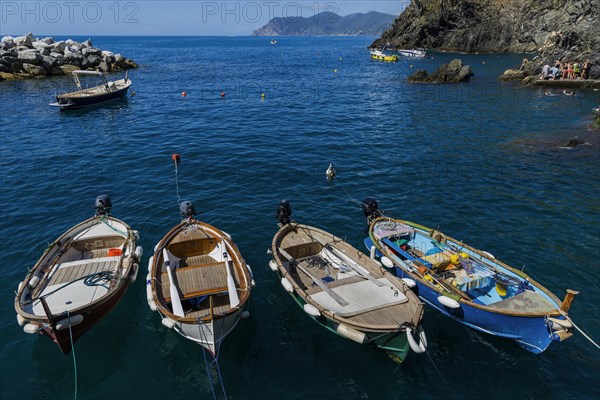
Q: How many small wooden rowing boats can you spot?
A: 4